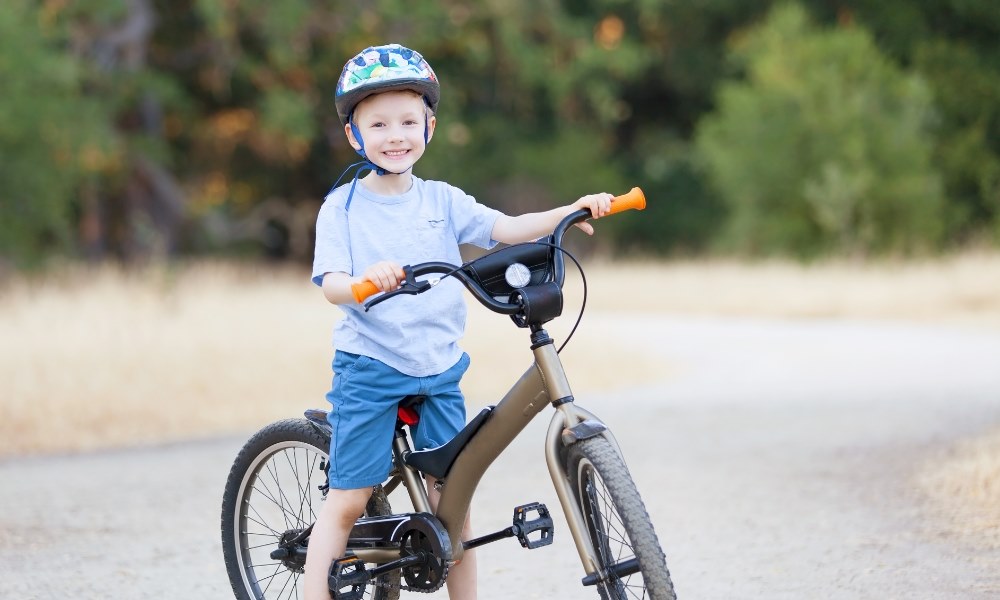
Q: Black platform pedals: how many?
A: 2